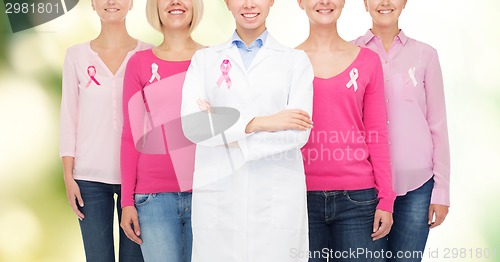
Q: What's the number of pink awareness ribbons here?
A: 2